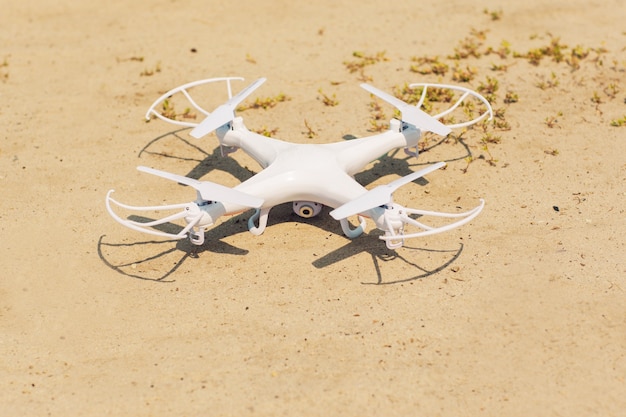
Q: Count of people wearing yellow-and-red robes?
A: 0